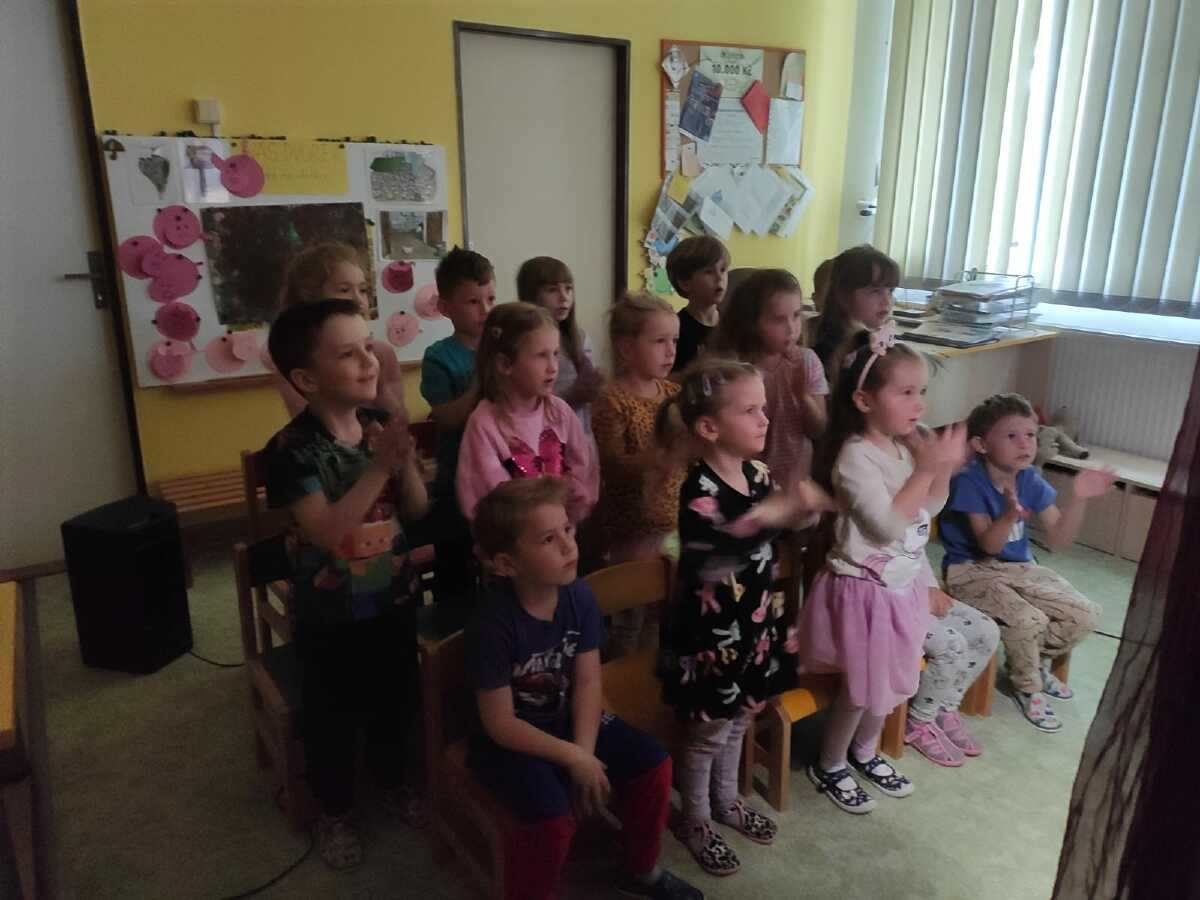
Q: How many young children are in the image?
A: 15